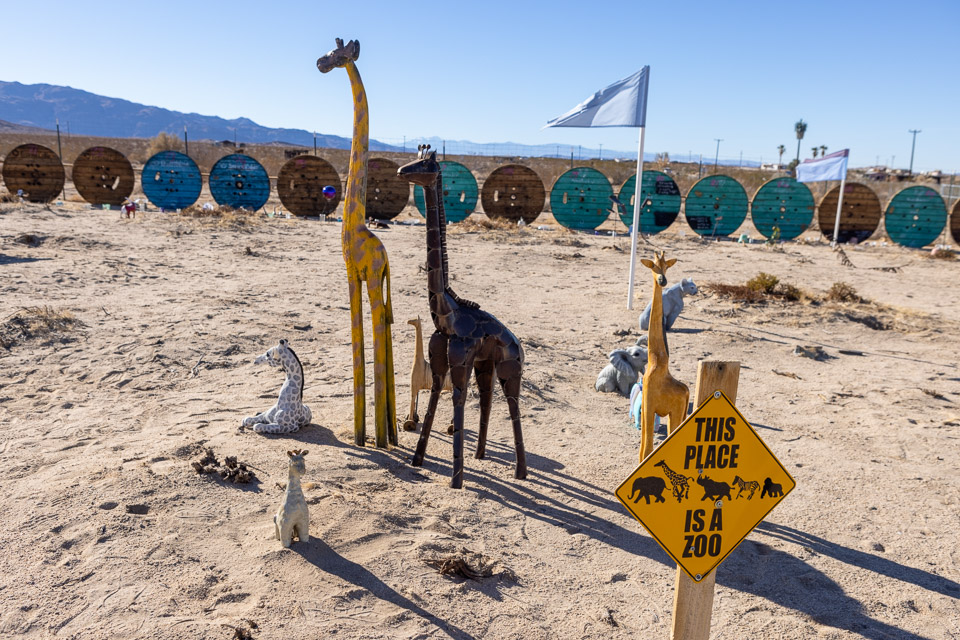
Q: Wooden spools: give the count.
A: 15